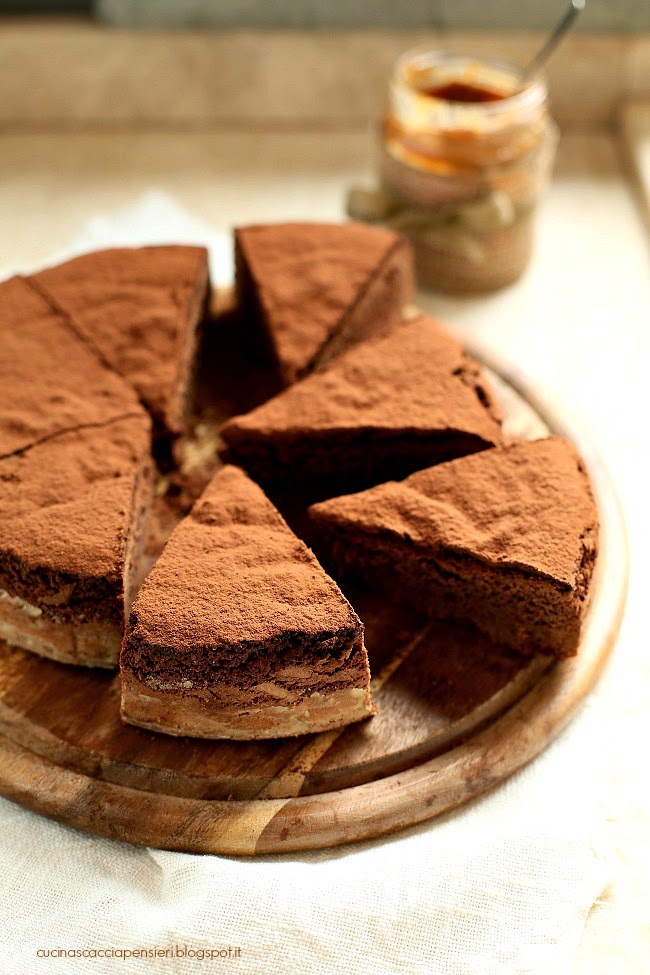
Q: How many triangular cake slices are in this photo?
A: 7